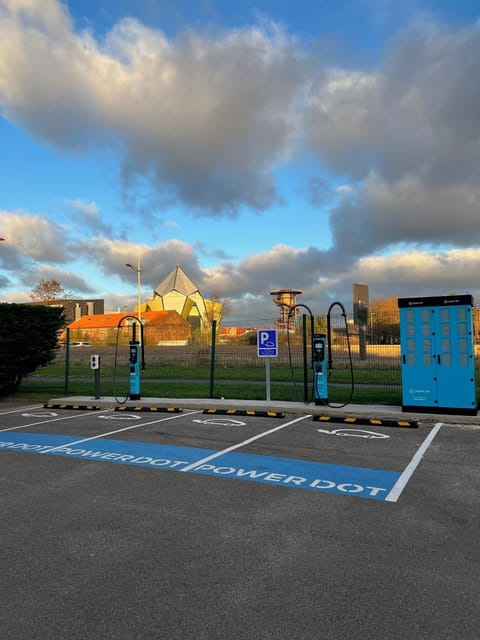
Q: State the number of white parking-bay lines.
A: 5